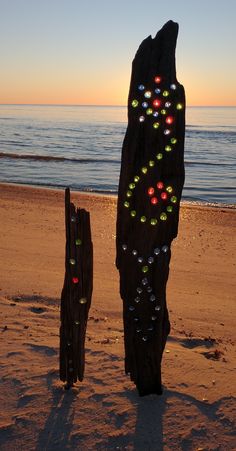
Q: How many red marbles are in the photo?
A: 8